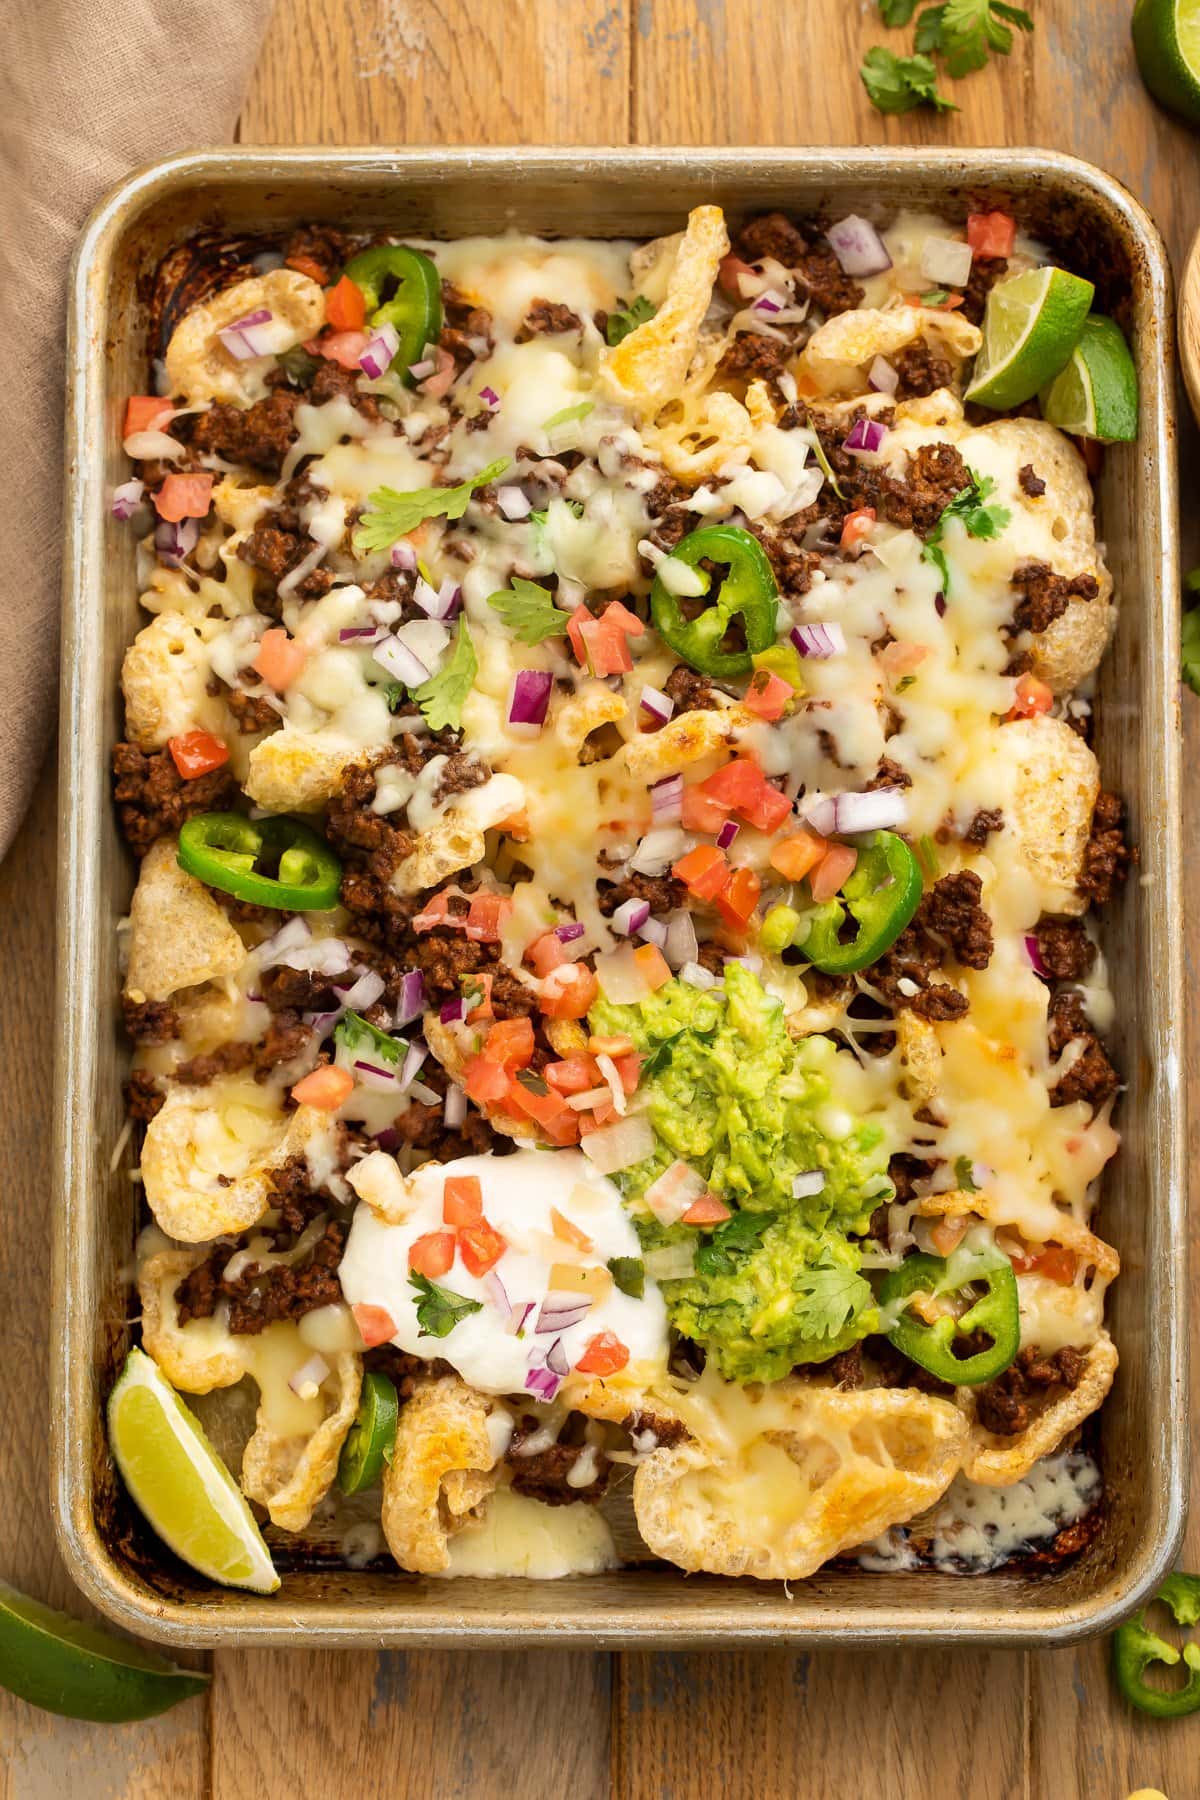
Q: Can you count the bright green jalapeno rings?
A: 7